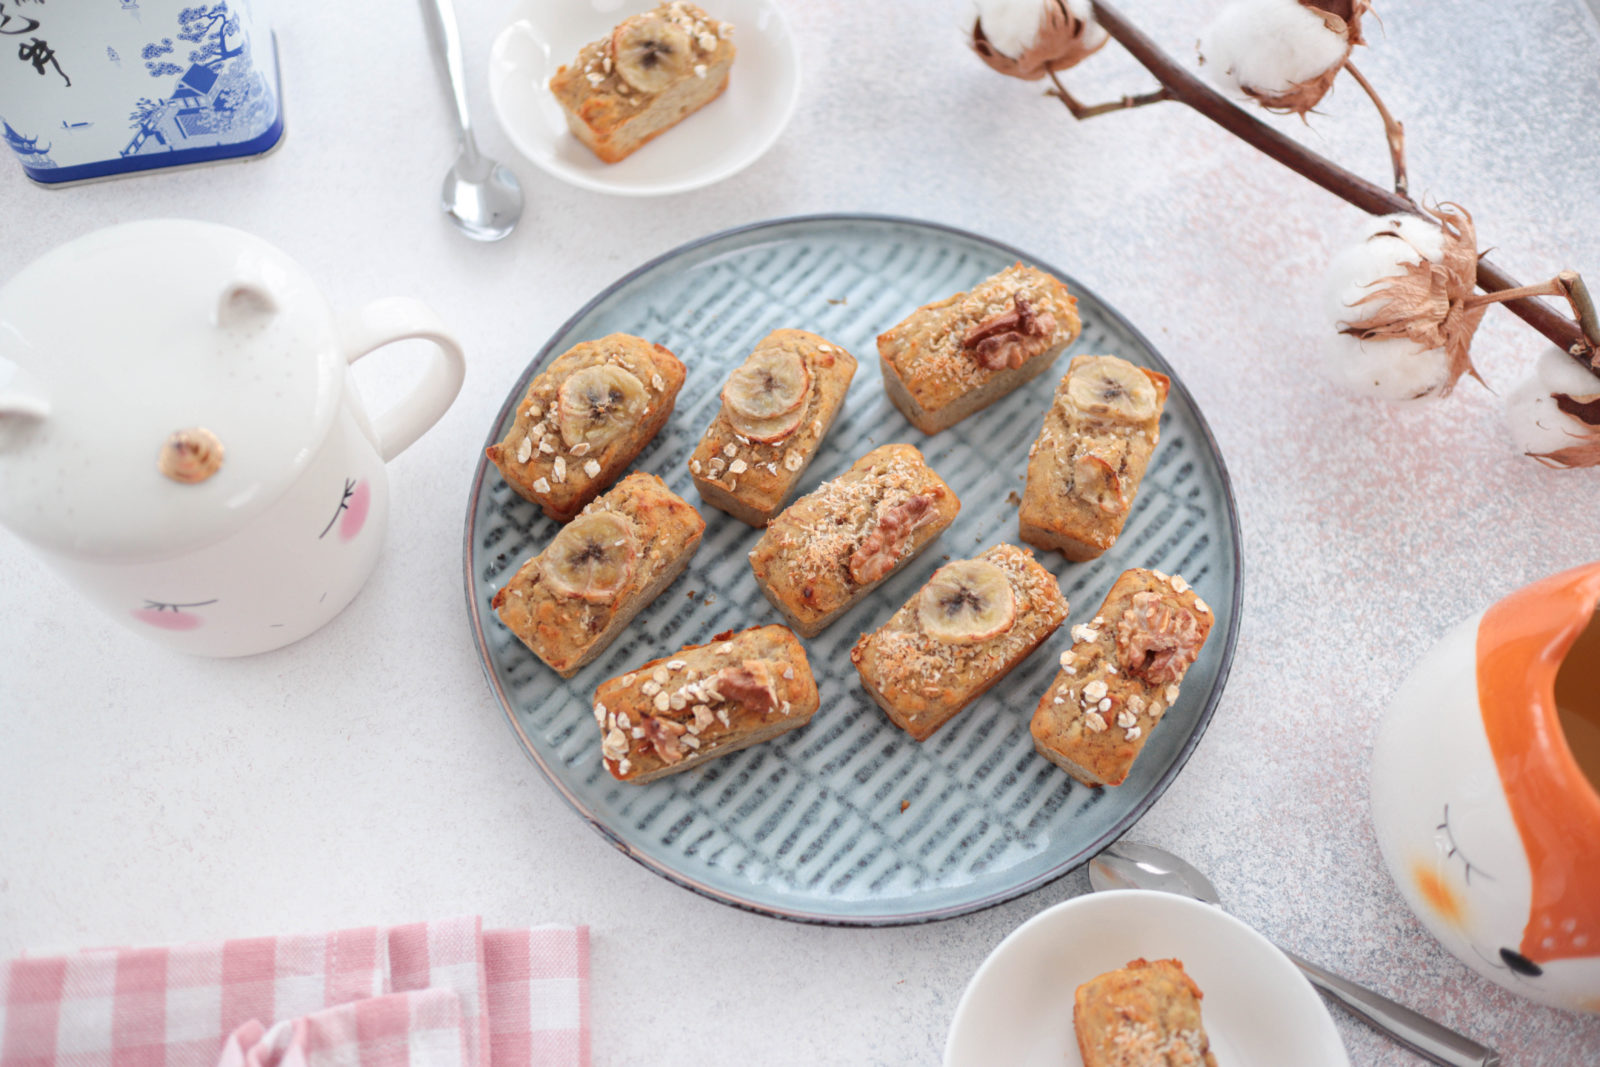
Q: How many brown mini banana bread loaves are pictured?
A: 11